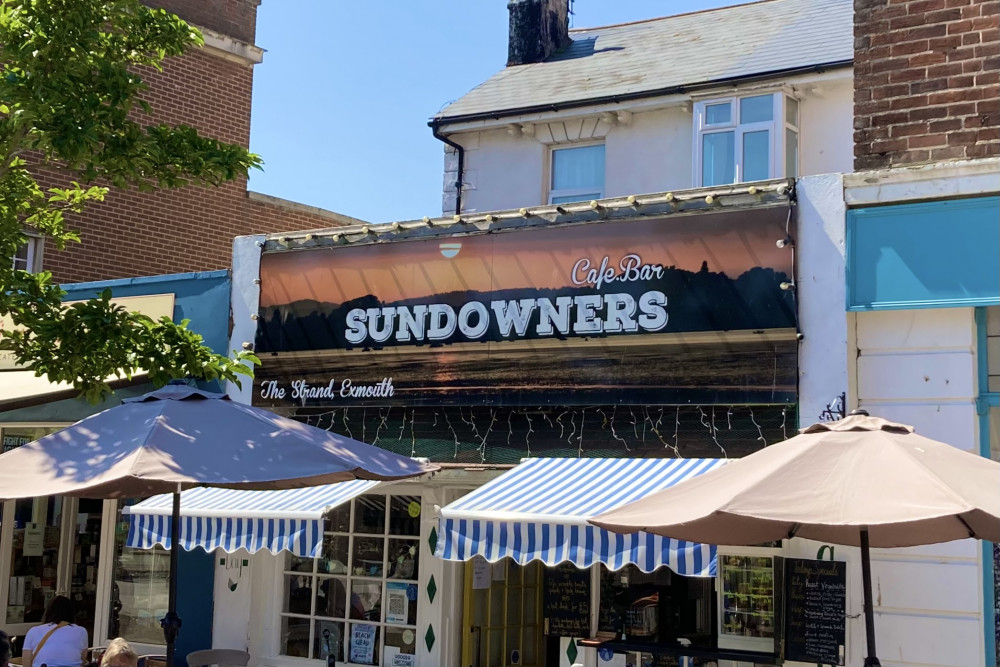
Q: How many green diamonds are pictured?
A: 4